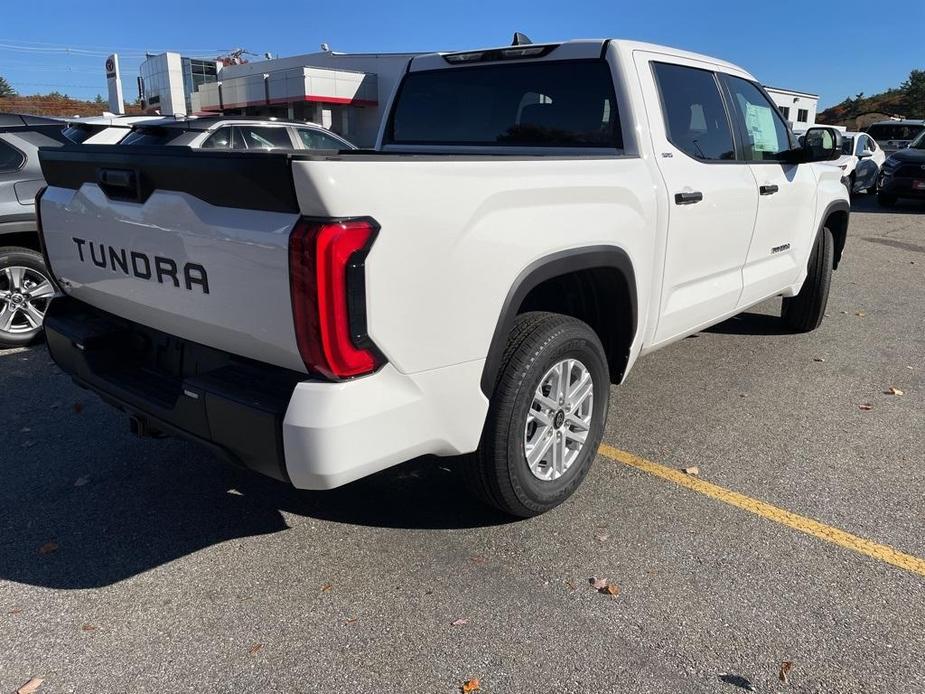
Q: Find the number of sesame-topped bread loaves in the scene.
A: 0